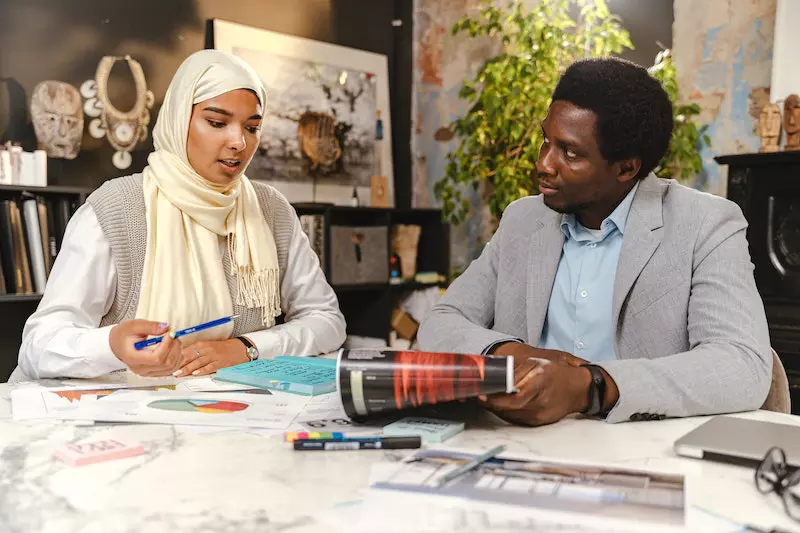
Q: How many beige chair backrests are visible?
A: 1